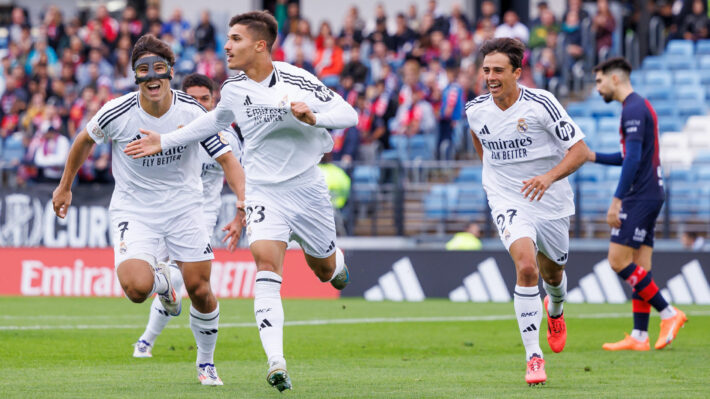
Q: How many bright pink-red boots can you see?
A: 2